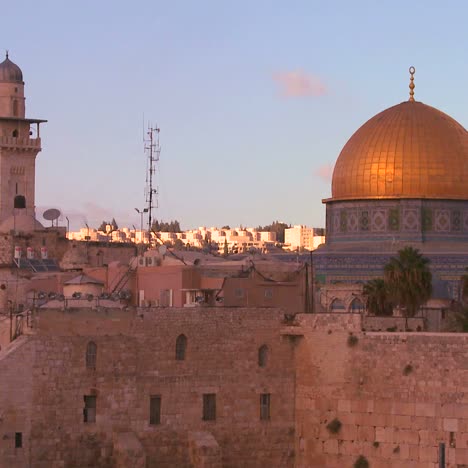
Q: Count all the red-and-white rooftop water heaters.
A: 3